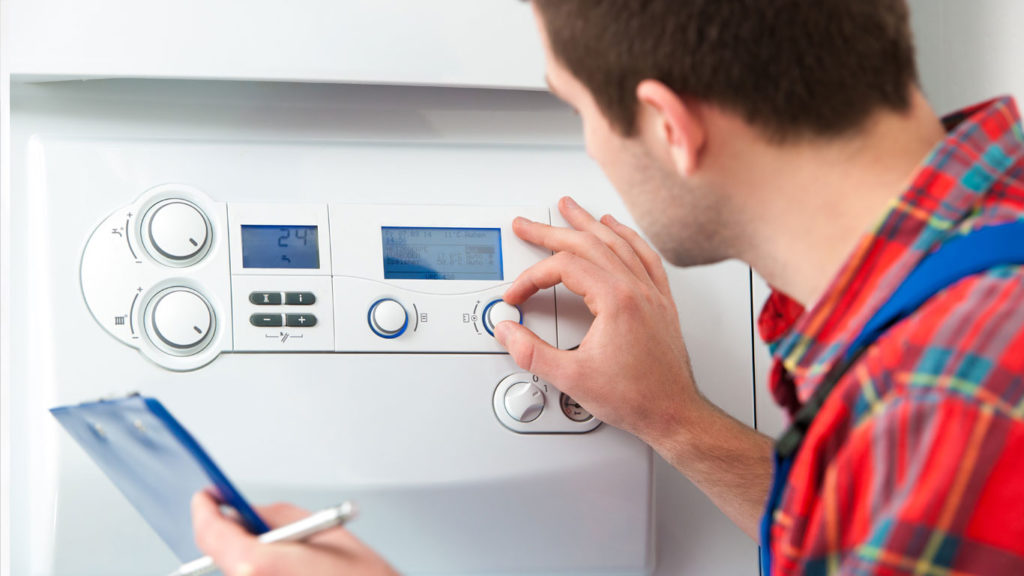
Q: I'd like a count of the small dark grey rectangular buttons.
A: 4